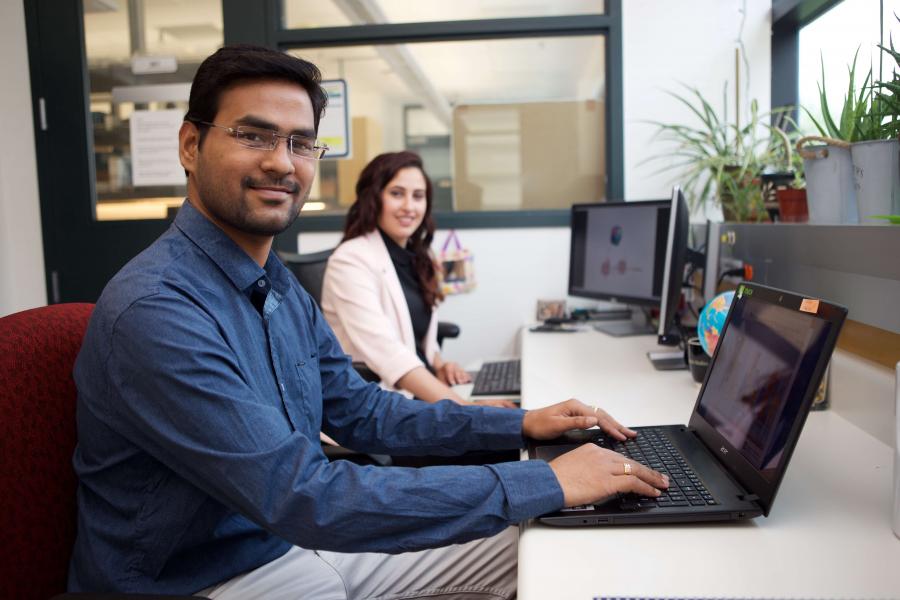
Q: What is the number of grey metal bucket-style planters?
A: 2